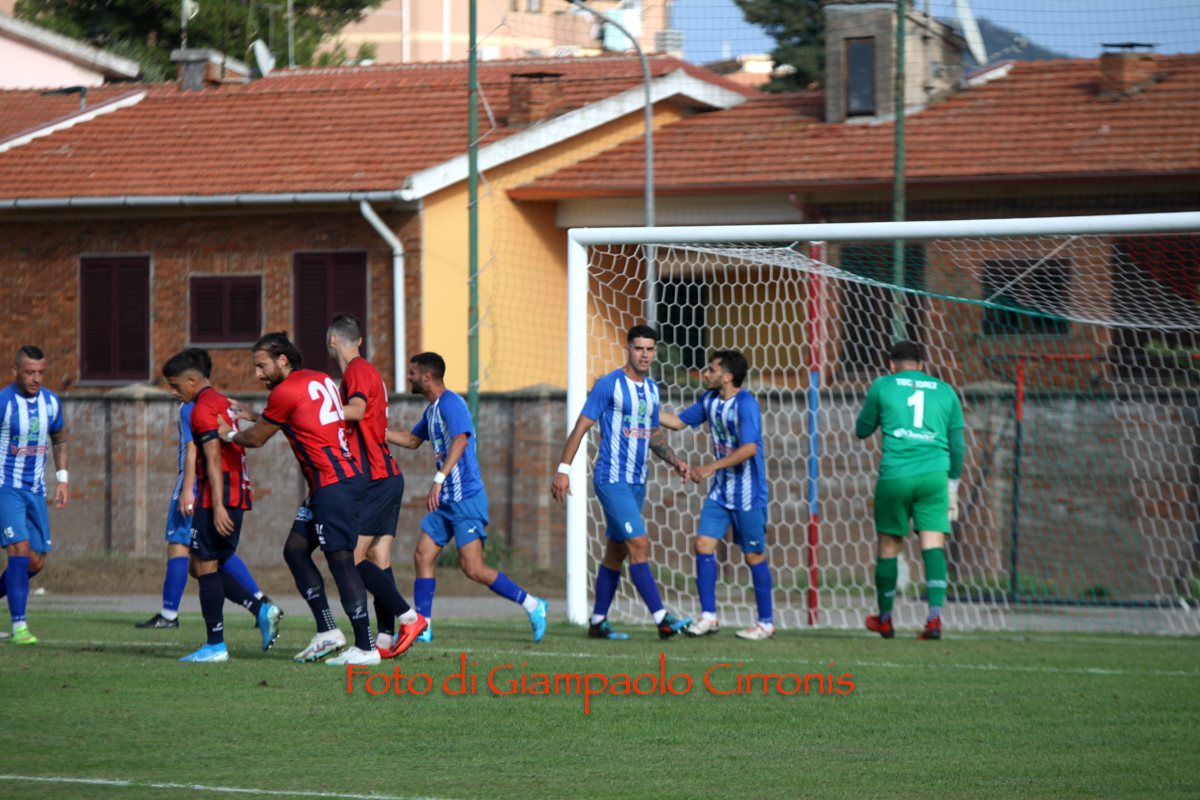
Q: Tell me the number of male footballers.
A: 9